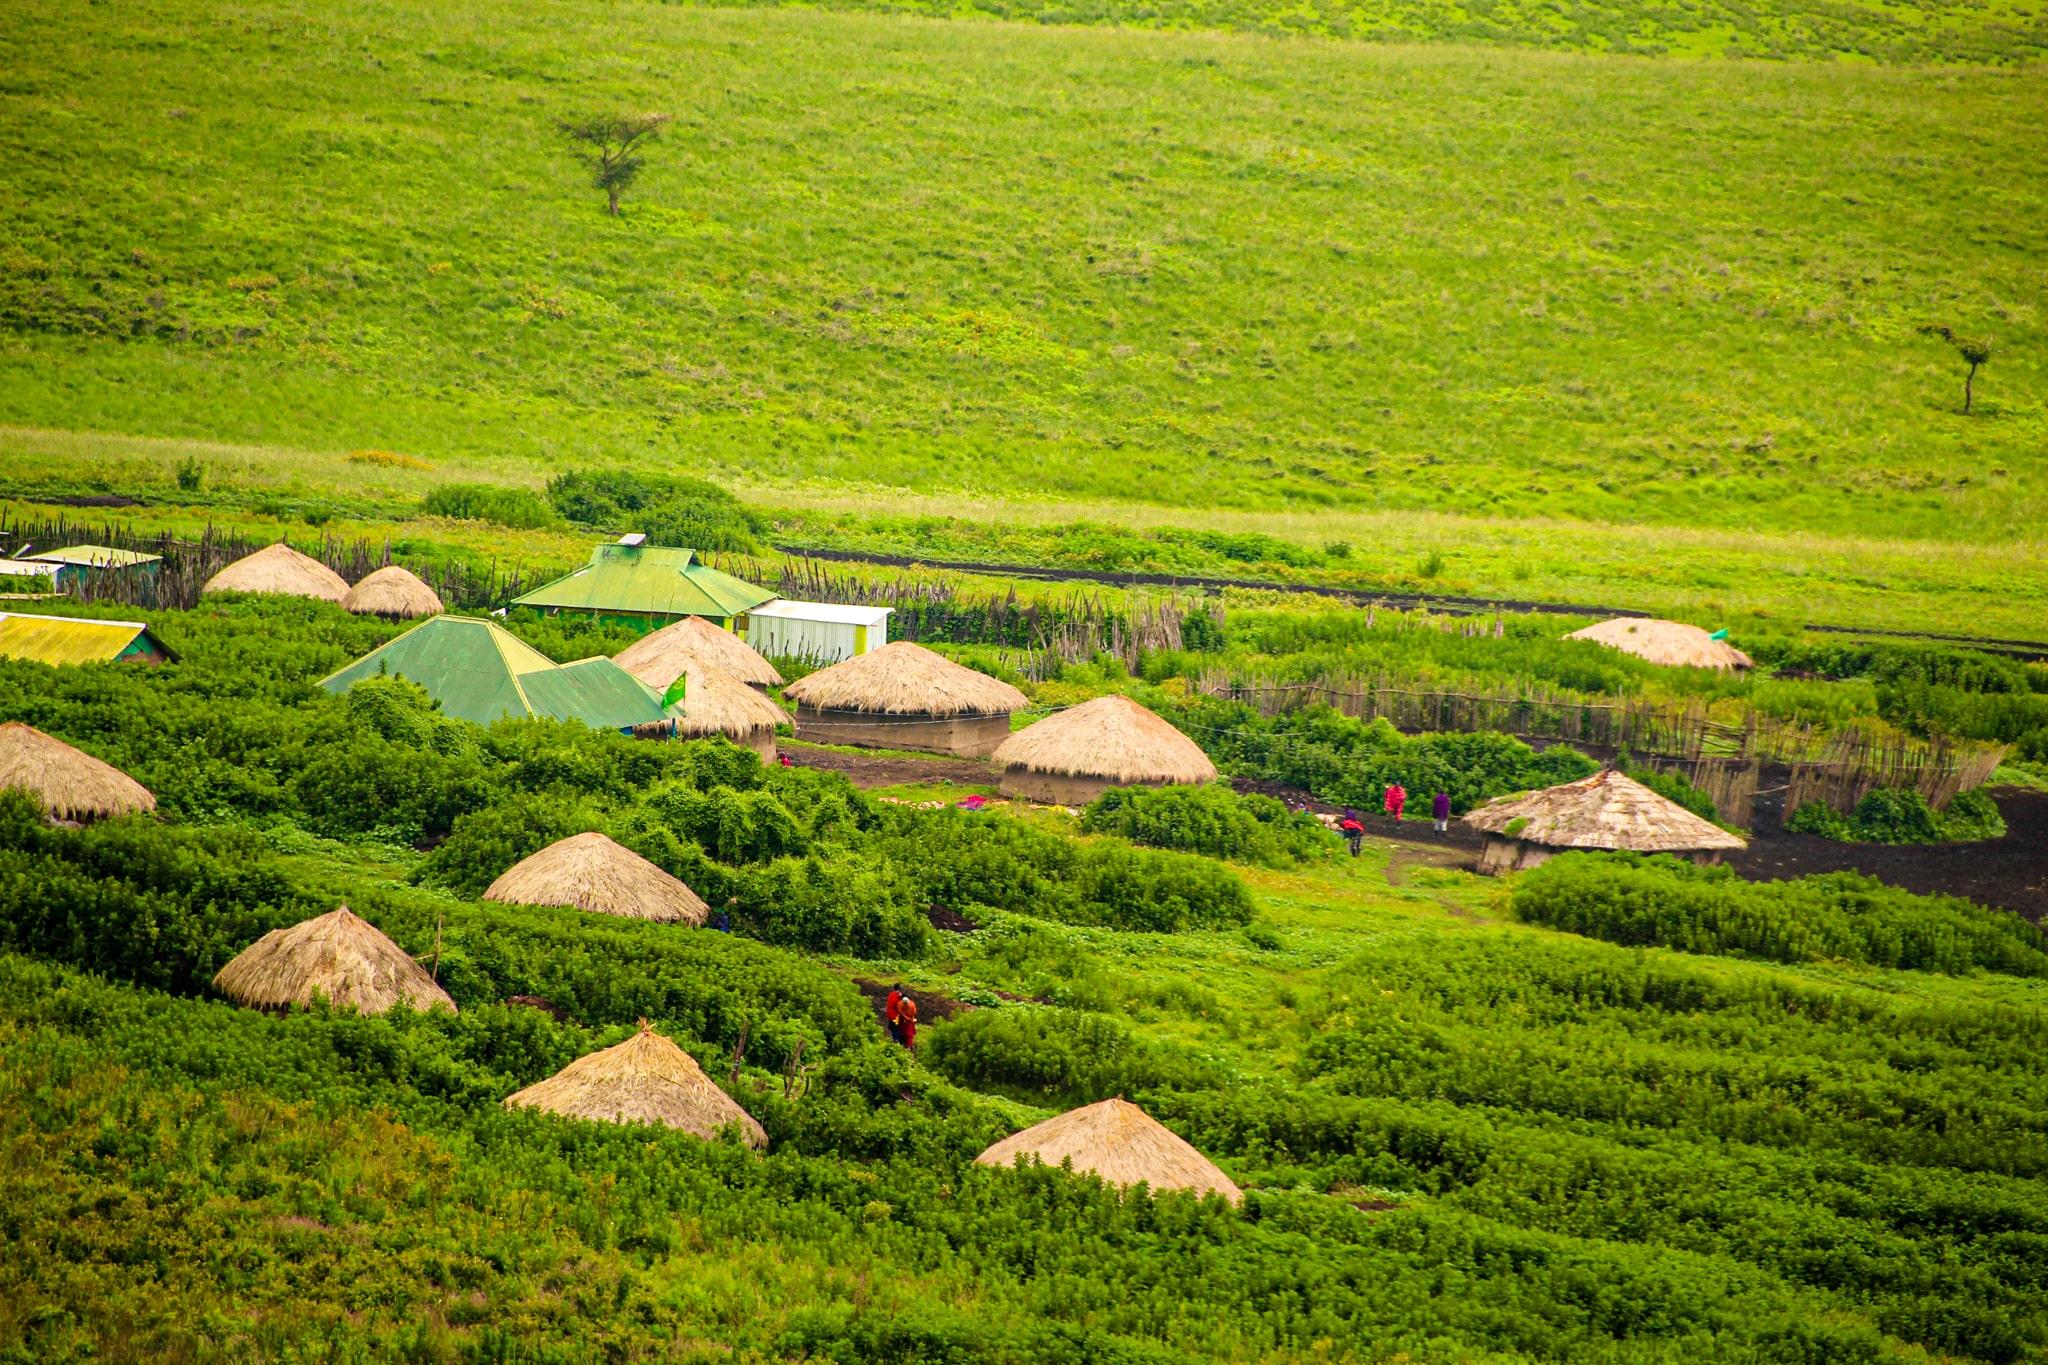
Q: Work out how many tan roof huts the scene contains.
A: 13